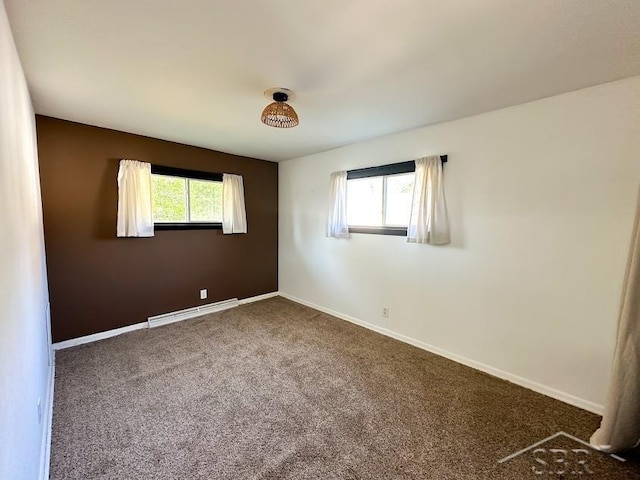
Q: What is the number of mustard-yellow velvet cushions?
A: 0